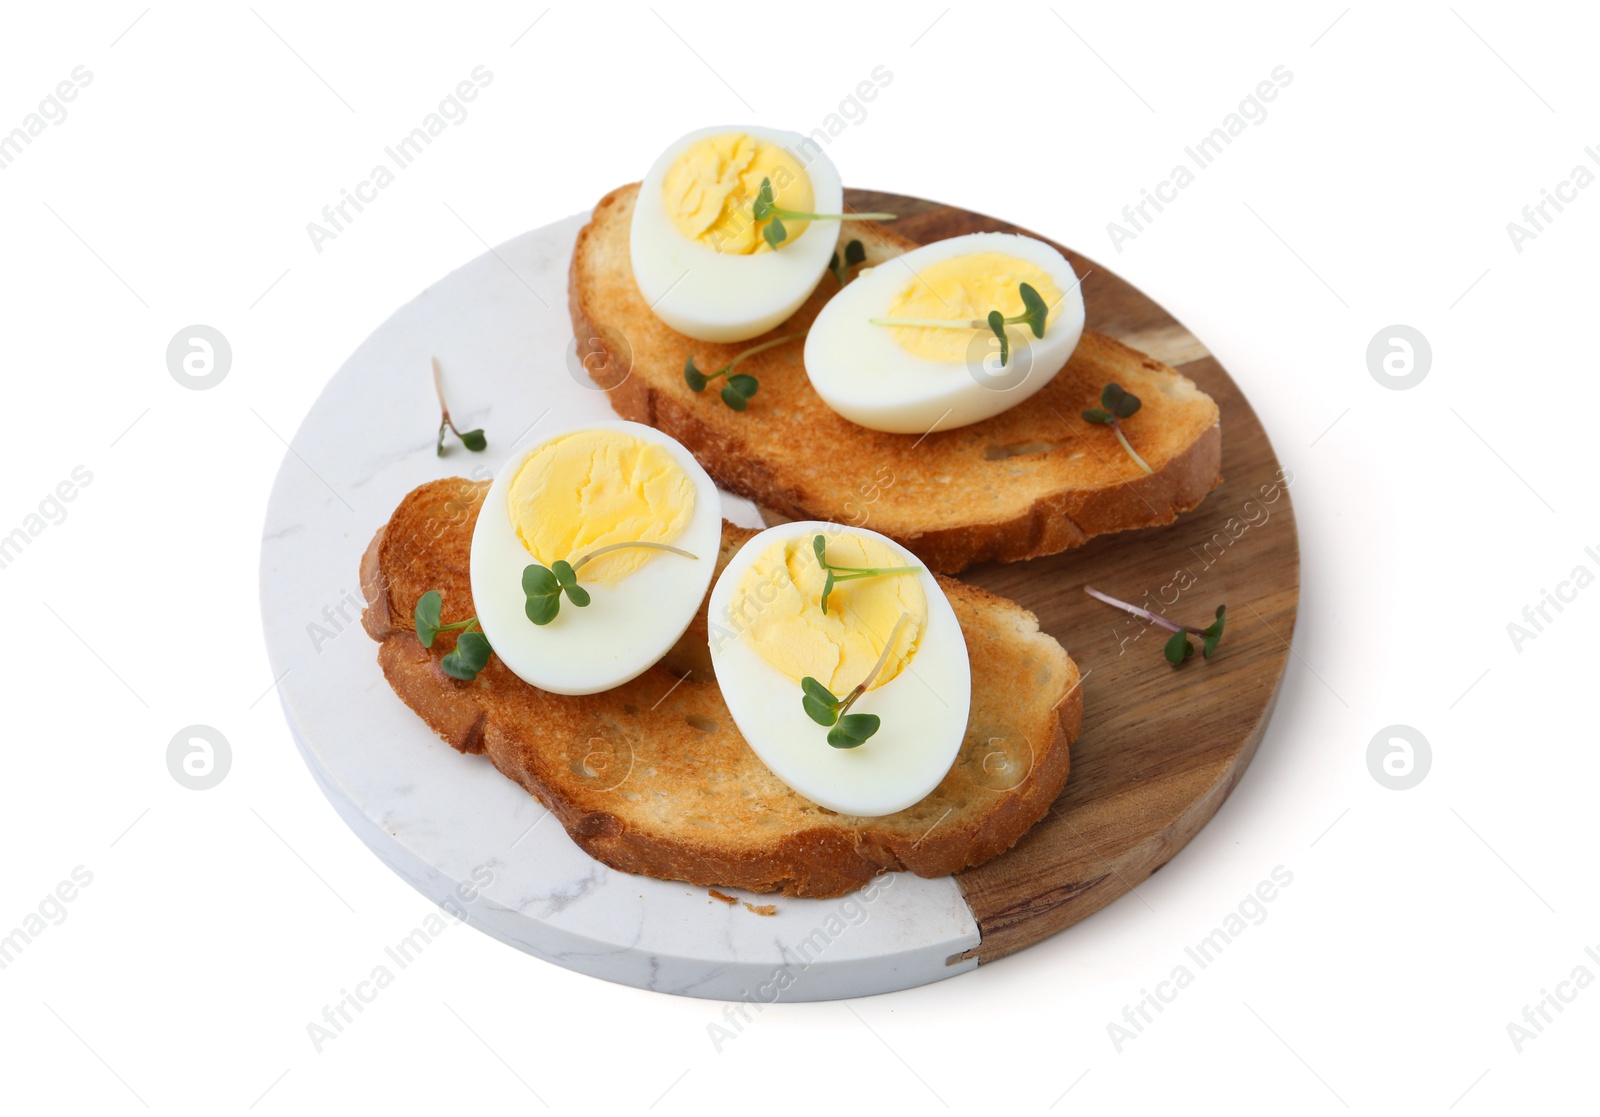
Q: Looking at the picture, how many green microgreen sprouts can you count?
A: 11